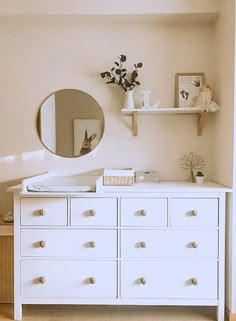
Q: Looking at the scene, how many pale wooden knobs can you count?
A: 12